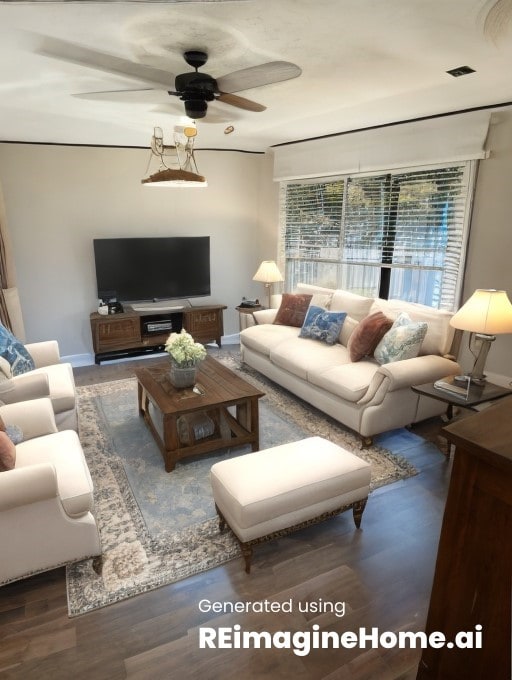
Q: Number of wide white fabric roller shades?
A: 1